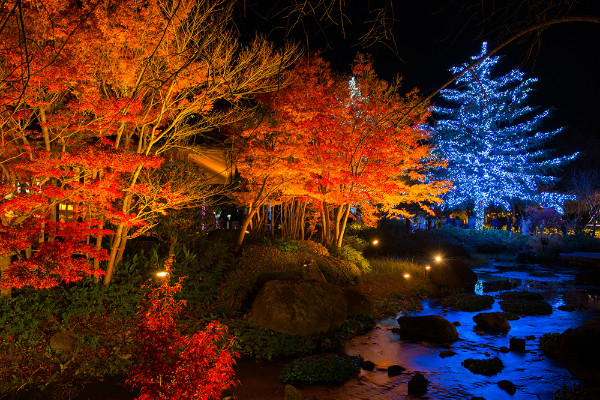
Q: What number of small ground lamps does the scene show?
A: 5